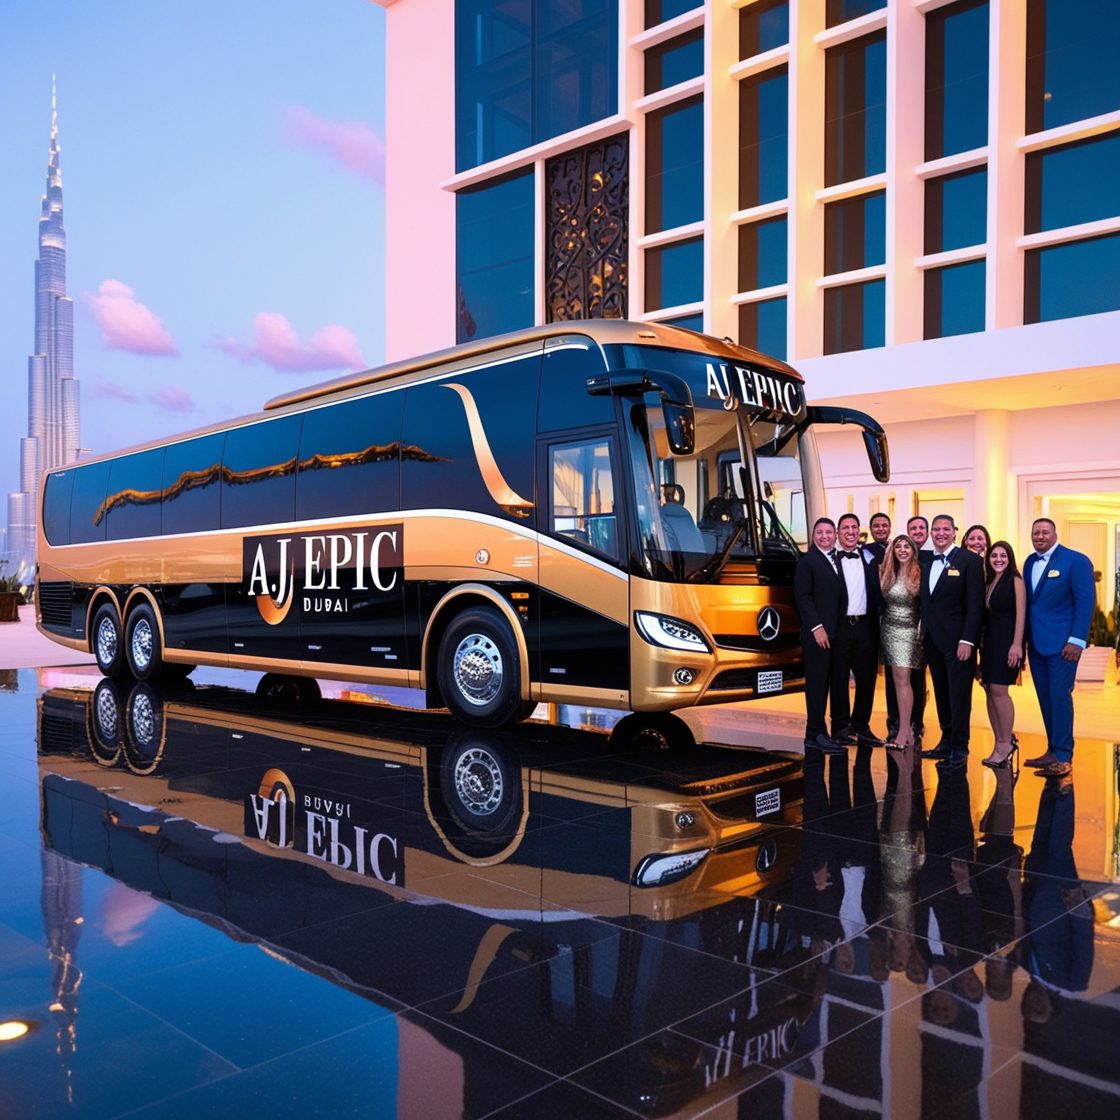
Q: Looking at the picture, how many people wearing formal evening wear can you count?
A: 9